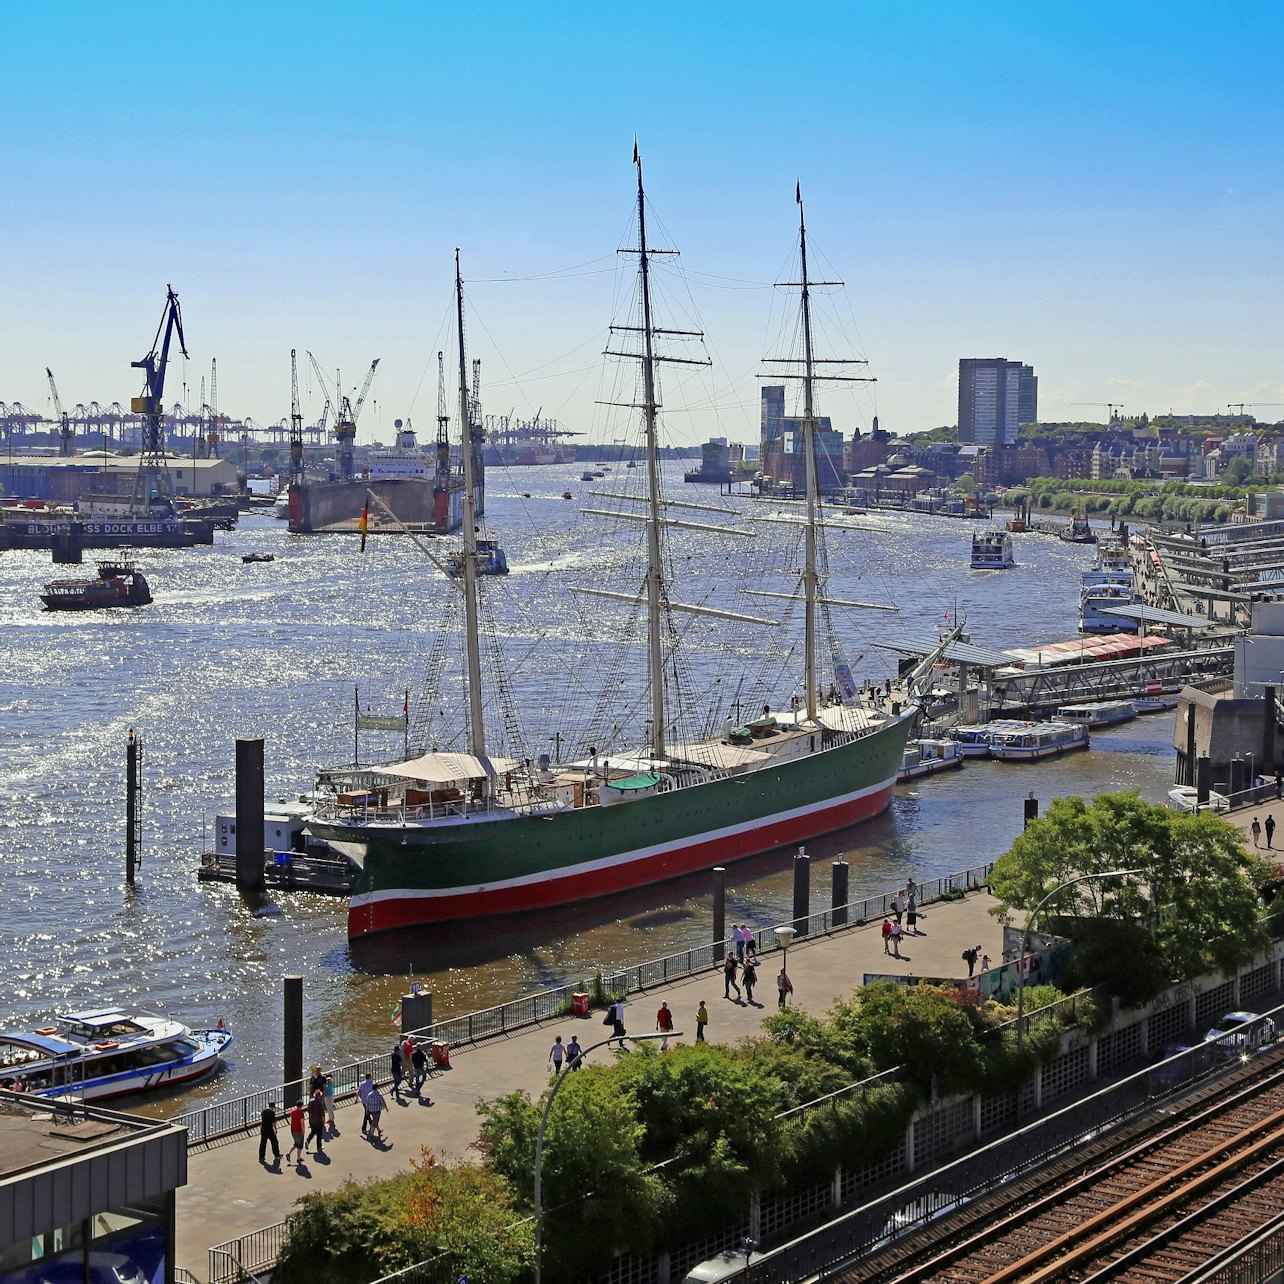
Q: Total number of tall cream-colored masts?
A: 3